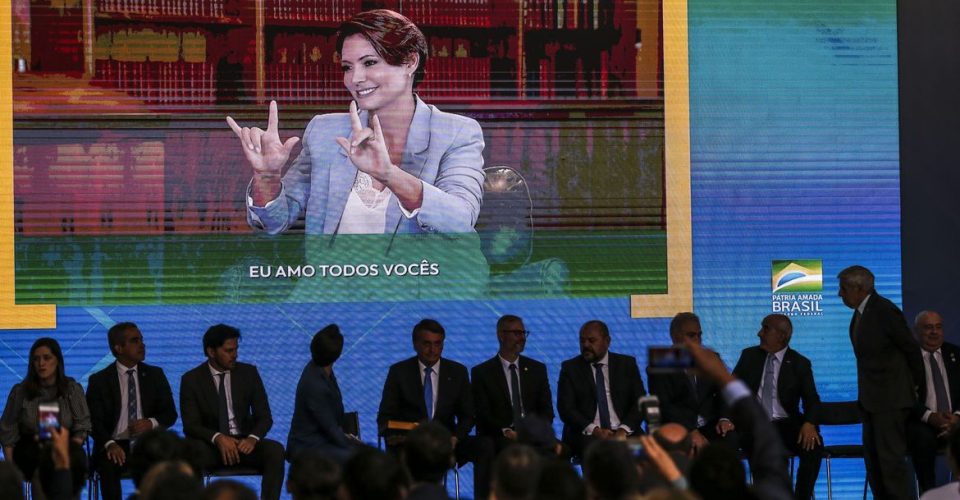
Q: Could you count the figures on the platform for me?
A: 11